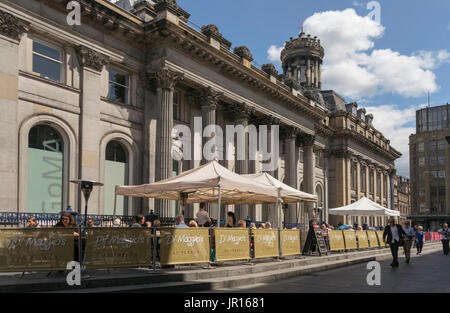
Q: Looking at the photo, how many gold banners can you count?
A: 11